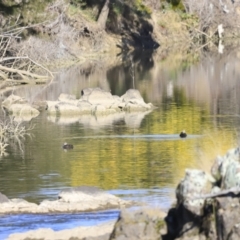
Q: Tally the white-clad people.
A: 0